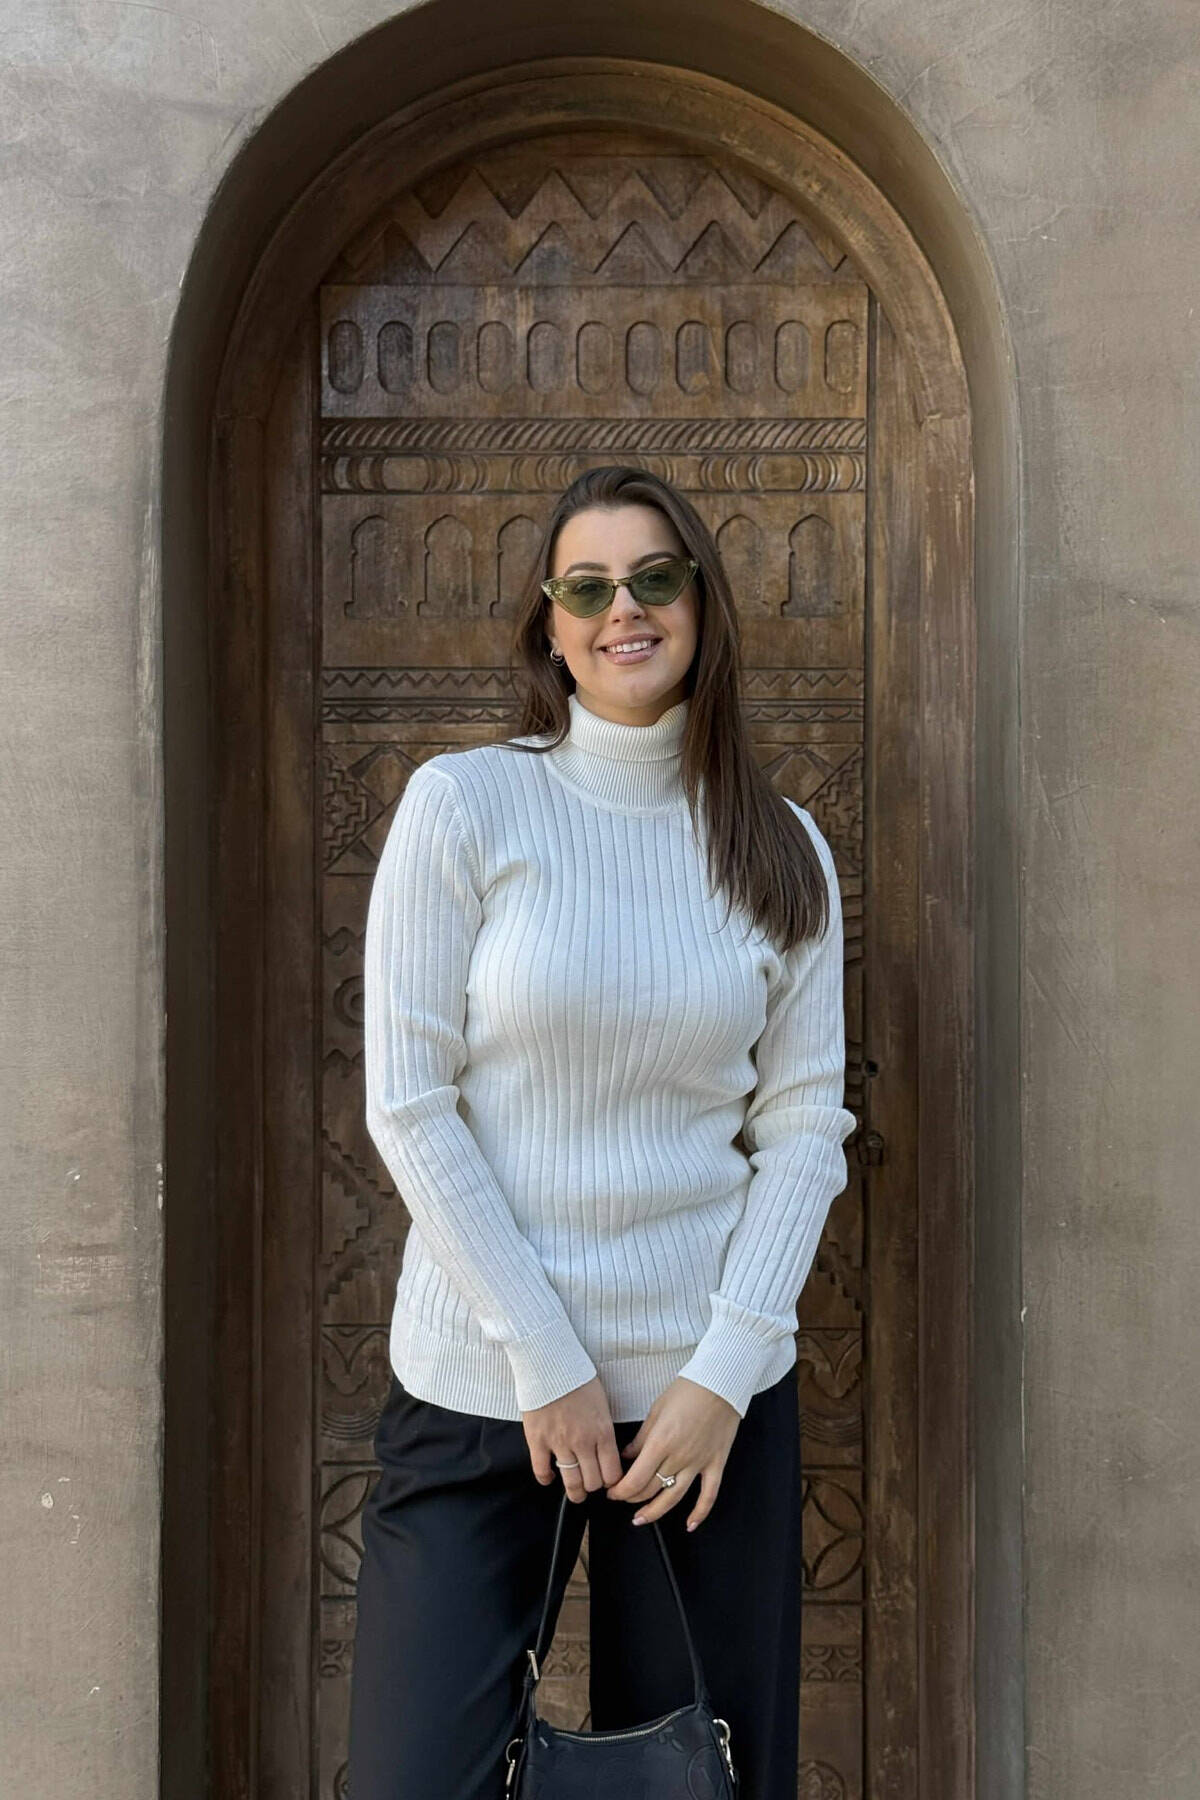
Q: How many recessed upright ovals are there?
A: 11